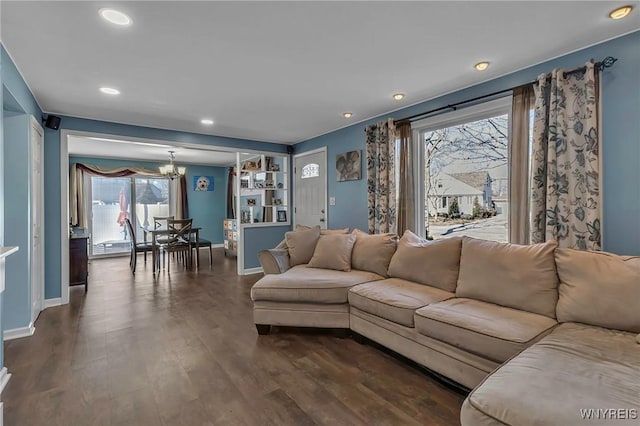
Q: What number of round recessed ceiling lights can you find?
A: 7